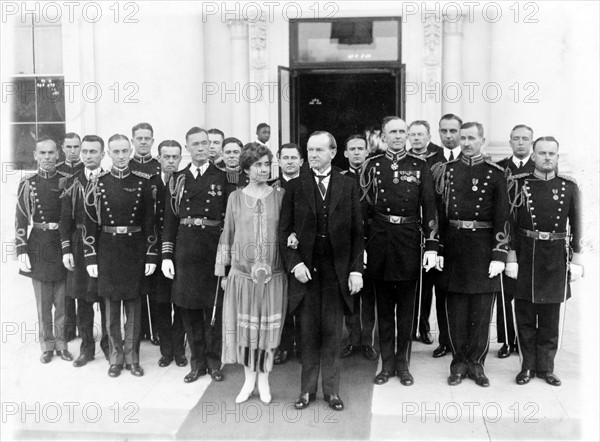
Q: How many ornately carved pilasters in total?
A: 2